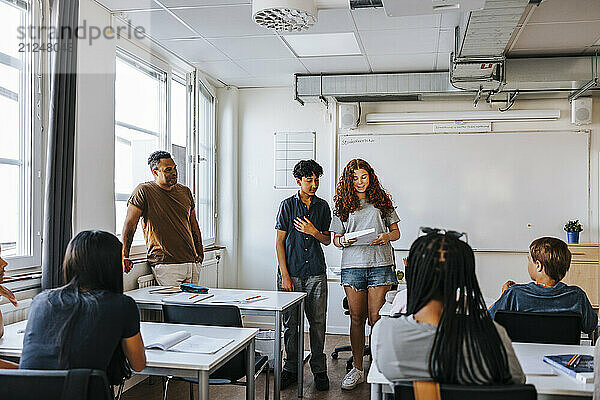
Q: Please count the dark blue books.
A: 1